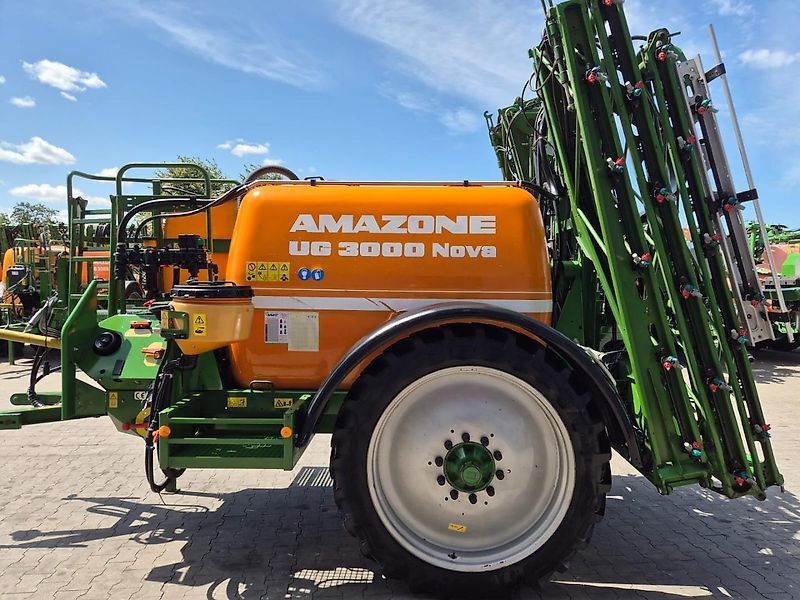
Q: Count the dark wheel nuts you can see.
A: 10